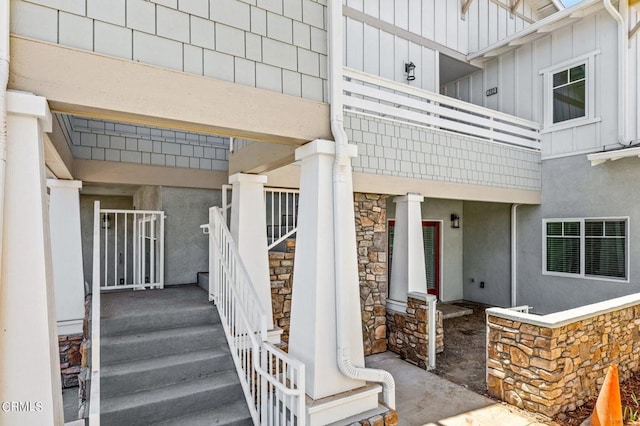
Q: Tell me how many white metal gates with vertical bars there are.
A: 1